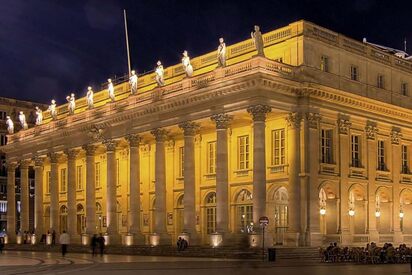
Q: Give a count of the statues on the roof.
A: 12